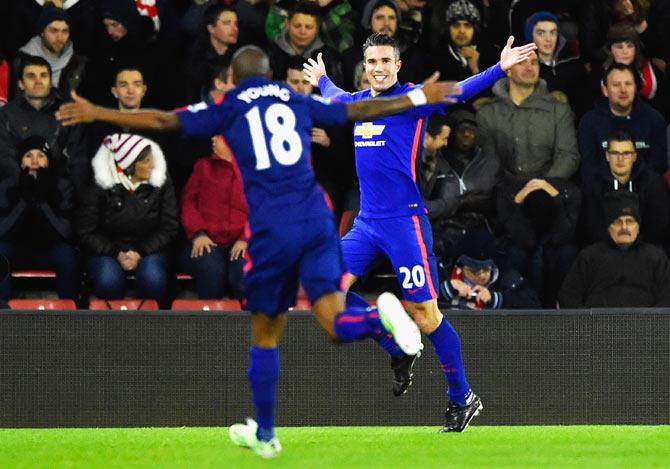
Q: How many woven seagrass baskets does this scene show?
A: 0